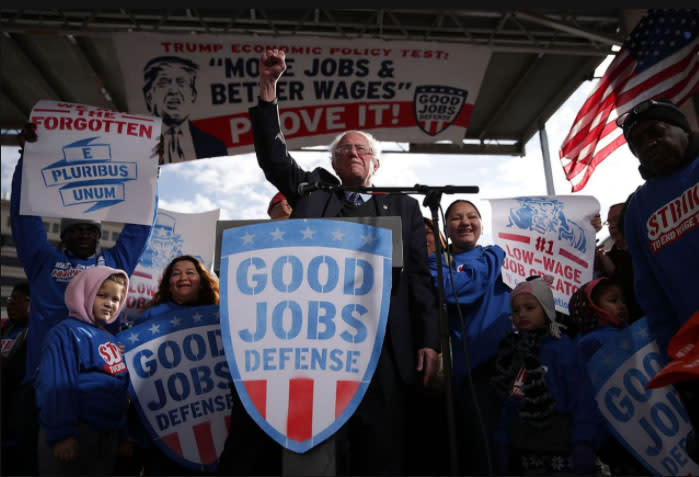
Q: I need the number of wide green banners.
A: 0